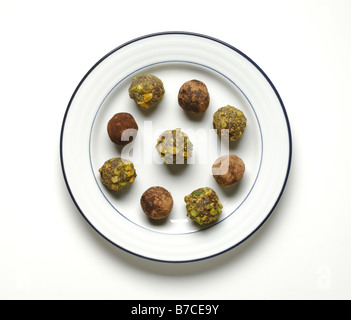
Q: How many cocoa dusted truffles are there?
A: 4